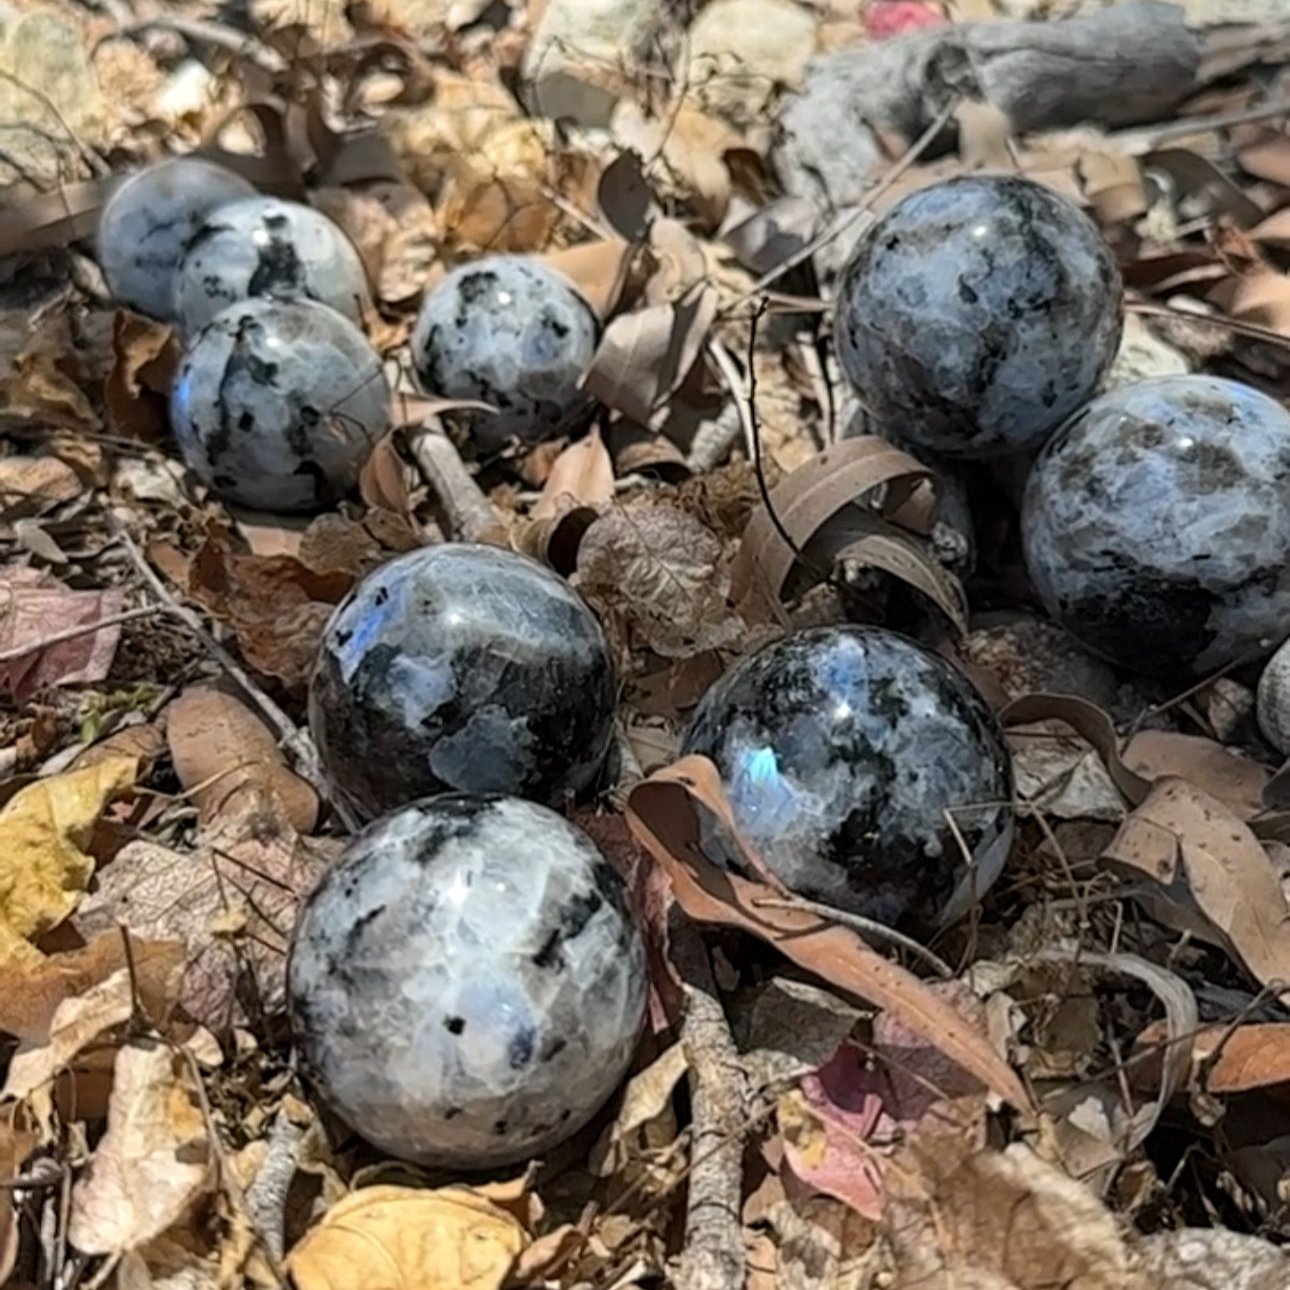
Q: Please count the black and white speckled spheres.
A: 9